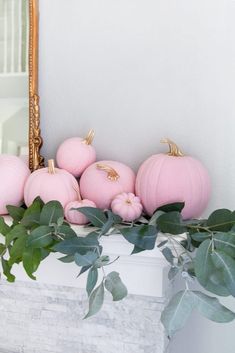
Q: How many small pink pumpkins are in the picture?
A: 2